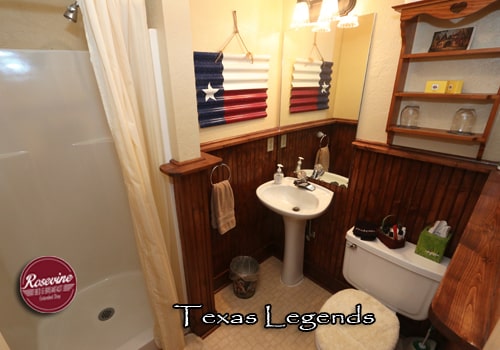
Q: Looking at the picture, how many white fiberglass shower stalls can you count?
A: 1